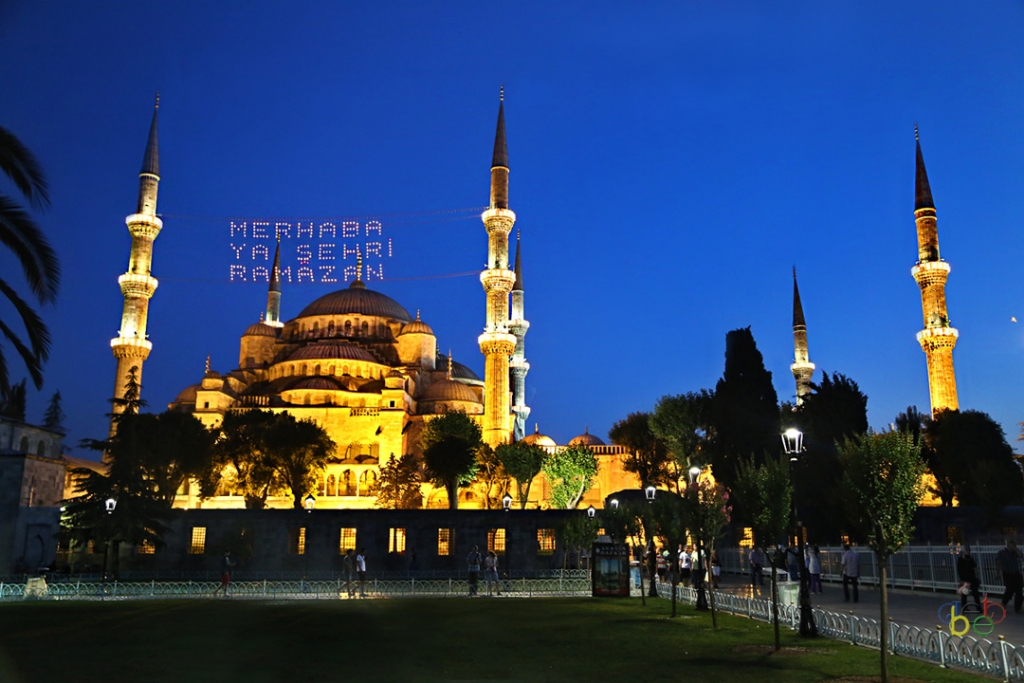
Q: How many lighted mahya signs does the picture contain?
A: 1